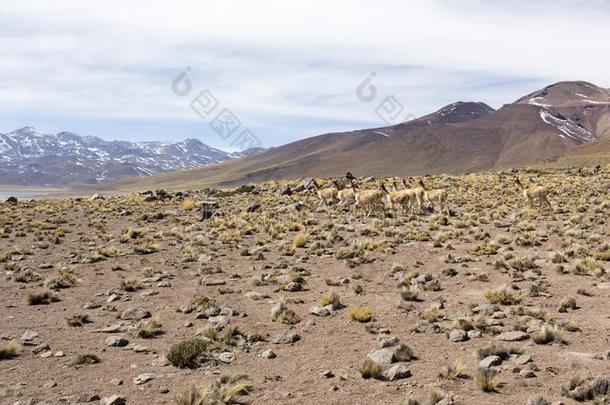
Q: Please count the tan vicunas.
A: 8